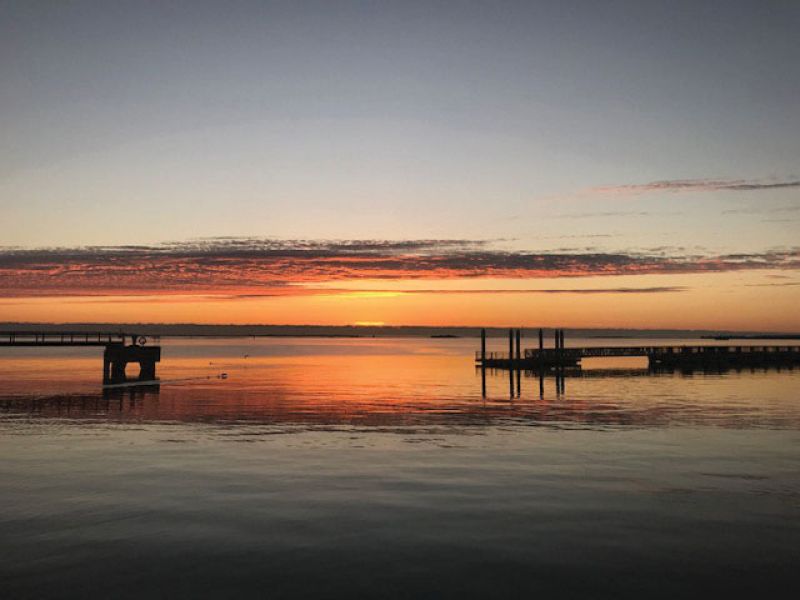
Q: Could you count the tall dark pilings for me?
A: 6